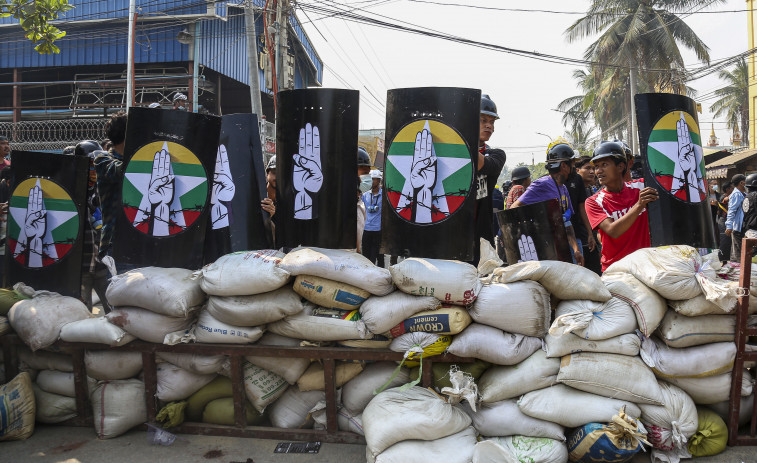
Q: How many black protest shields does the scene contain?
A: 7